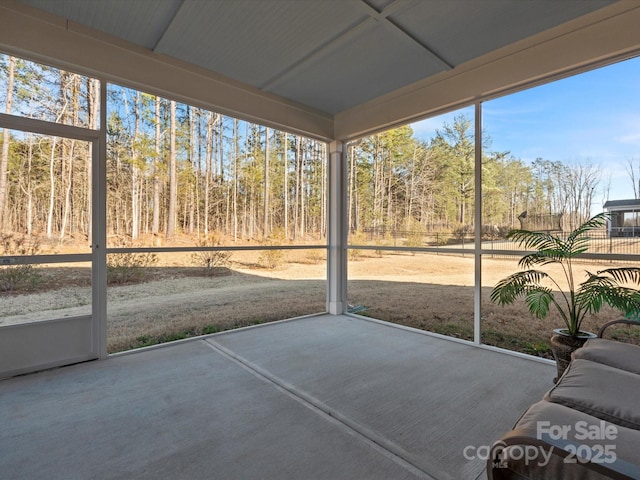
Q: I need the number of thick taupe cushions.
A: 3